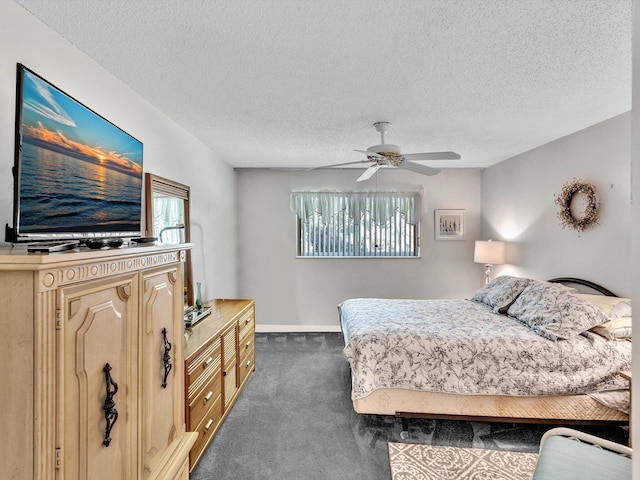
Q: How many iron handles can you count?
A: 2